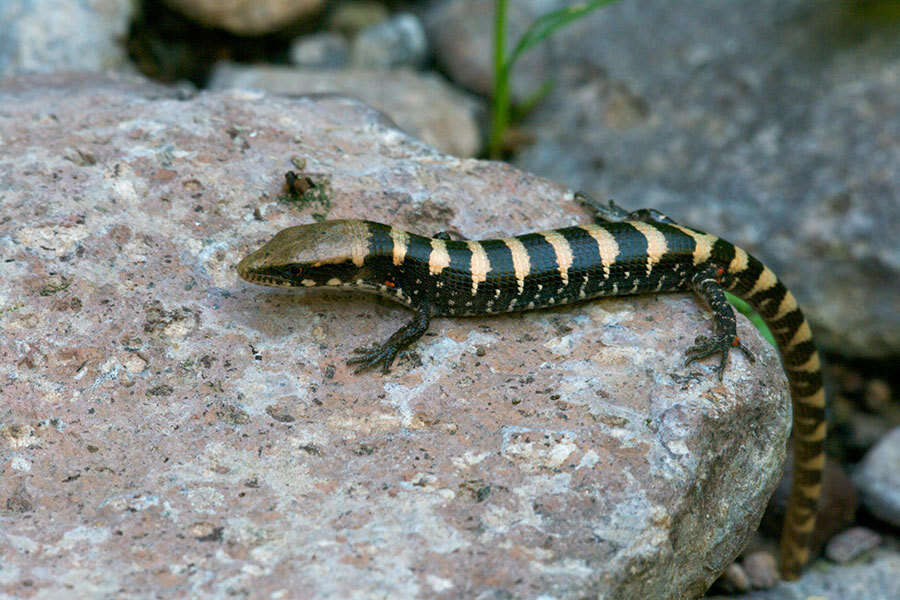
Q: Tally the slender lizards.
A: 1